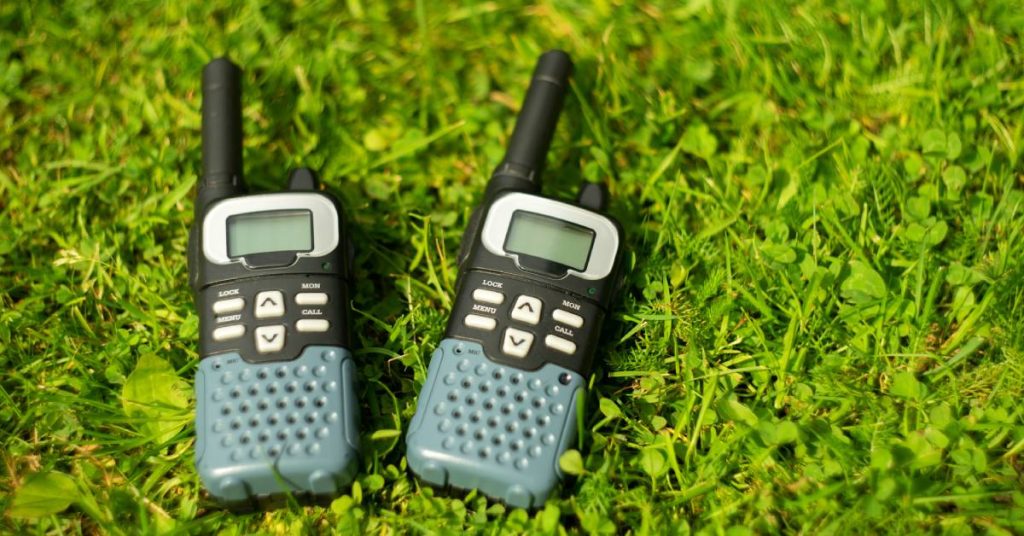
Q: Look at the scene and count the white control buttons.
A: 12